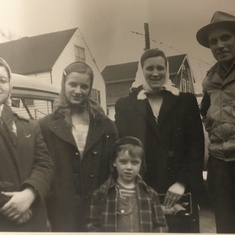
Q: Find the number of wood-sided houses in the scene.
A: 2